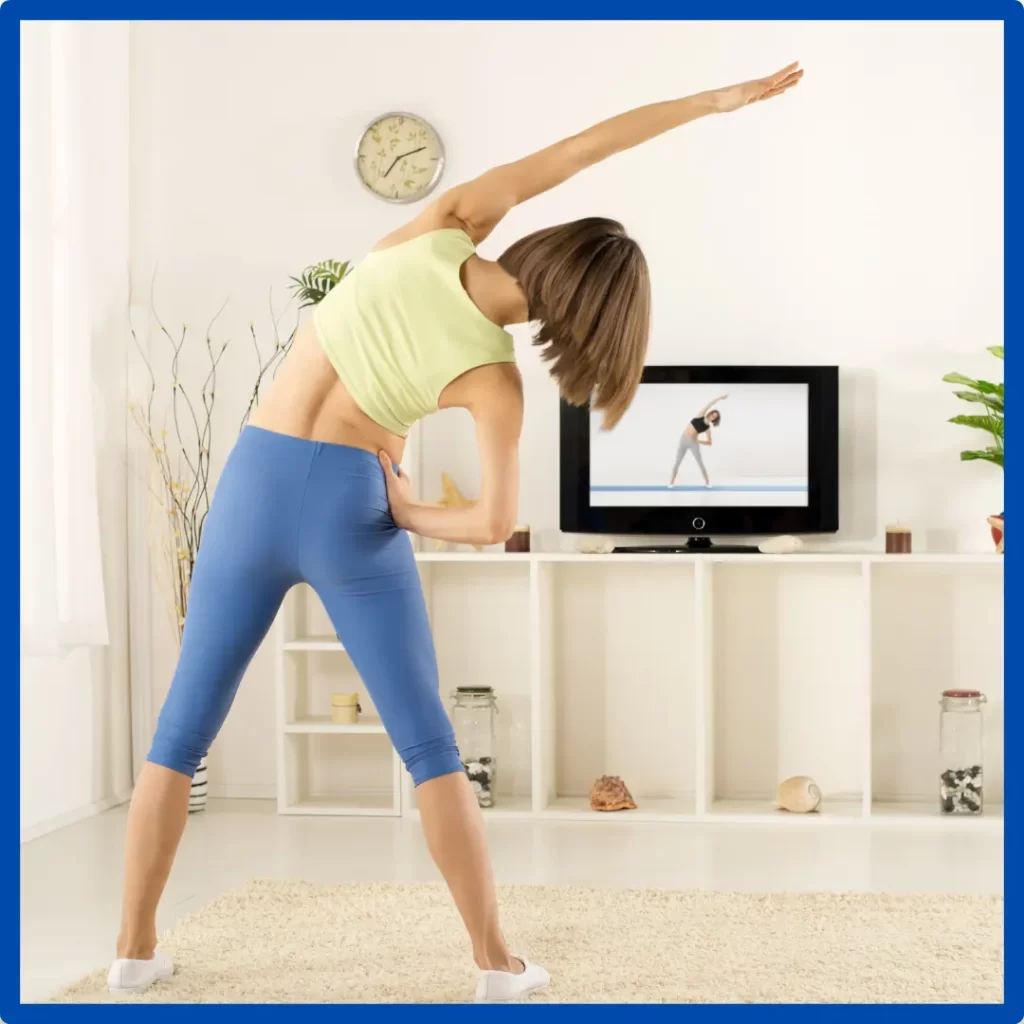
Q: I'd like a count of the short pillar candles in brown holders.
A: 2